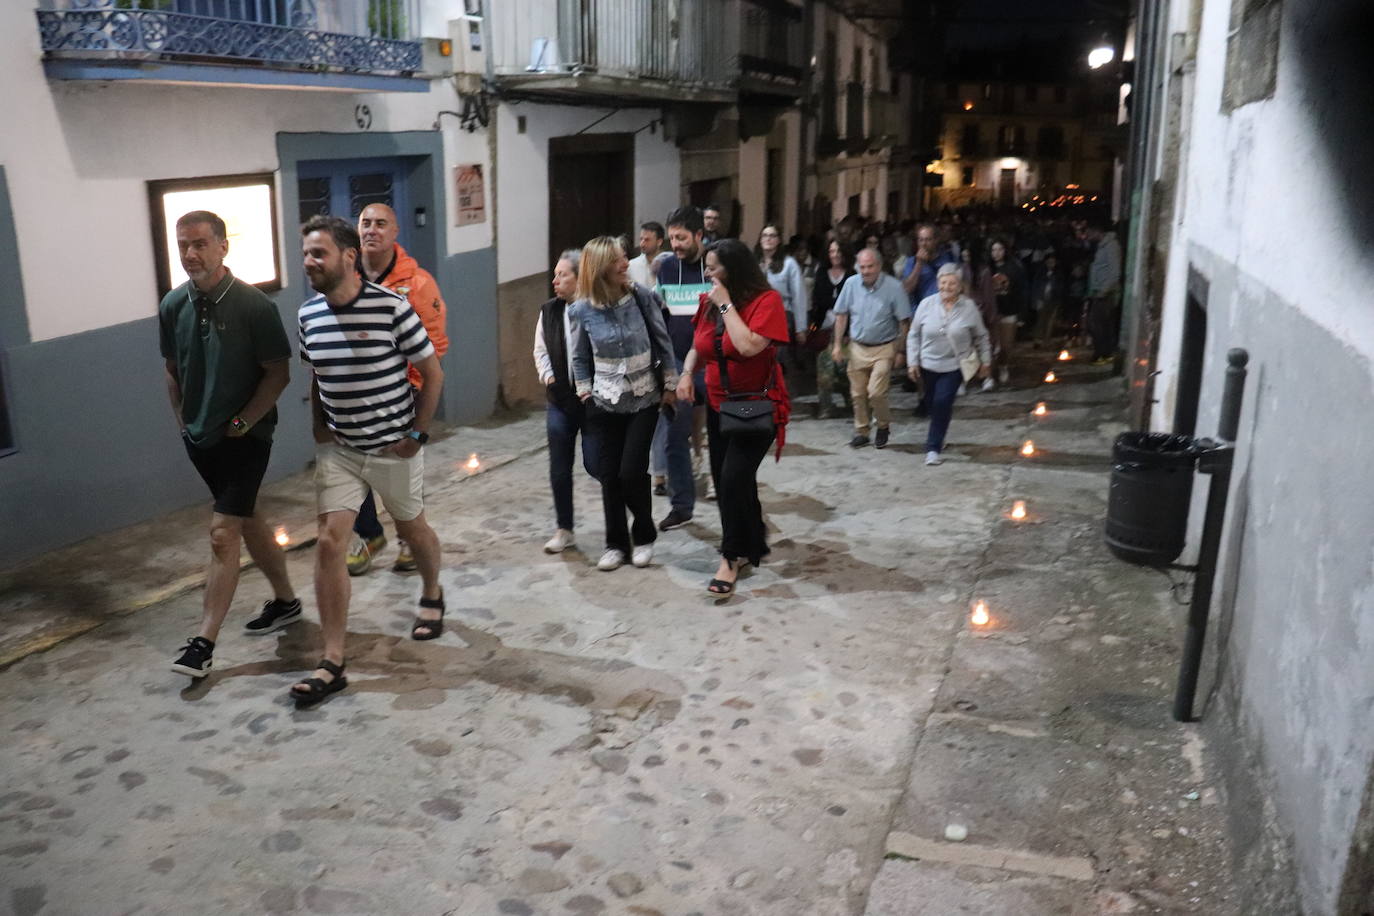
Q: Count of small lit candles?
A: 8